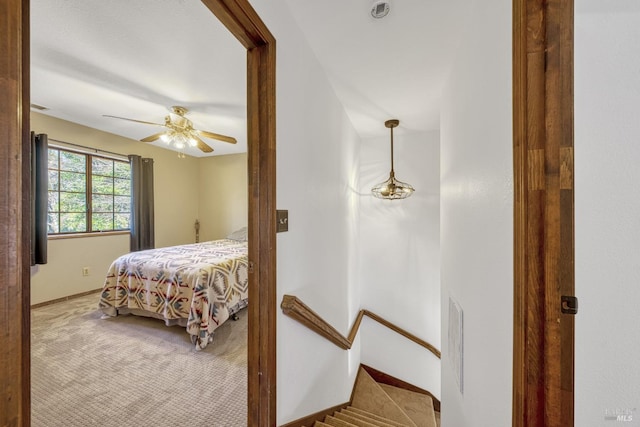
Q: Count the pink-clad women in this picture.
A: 0